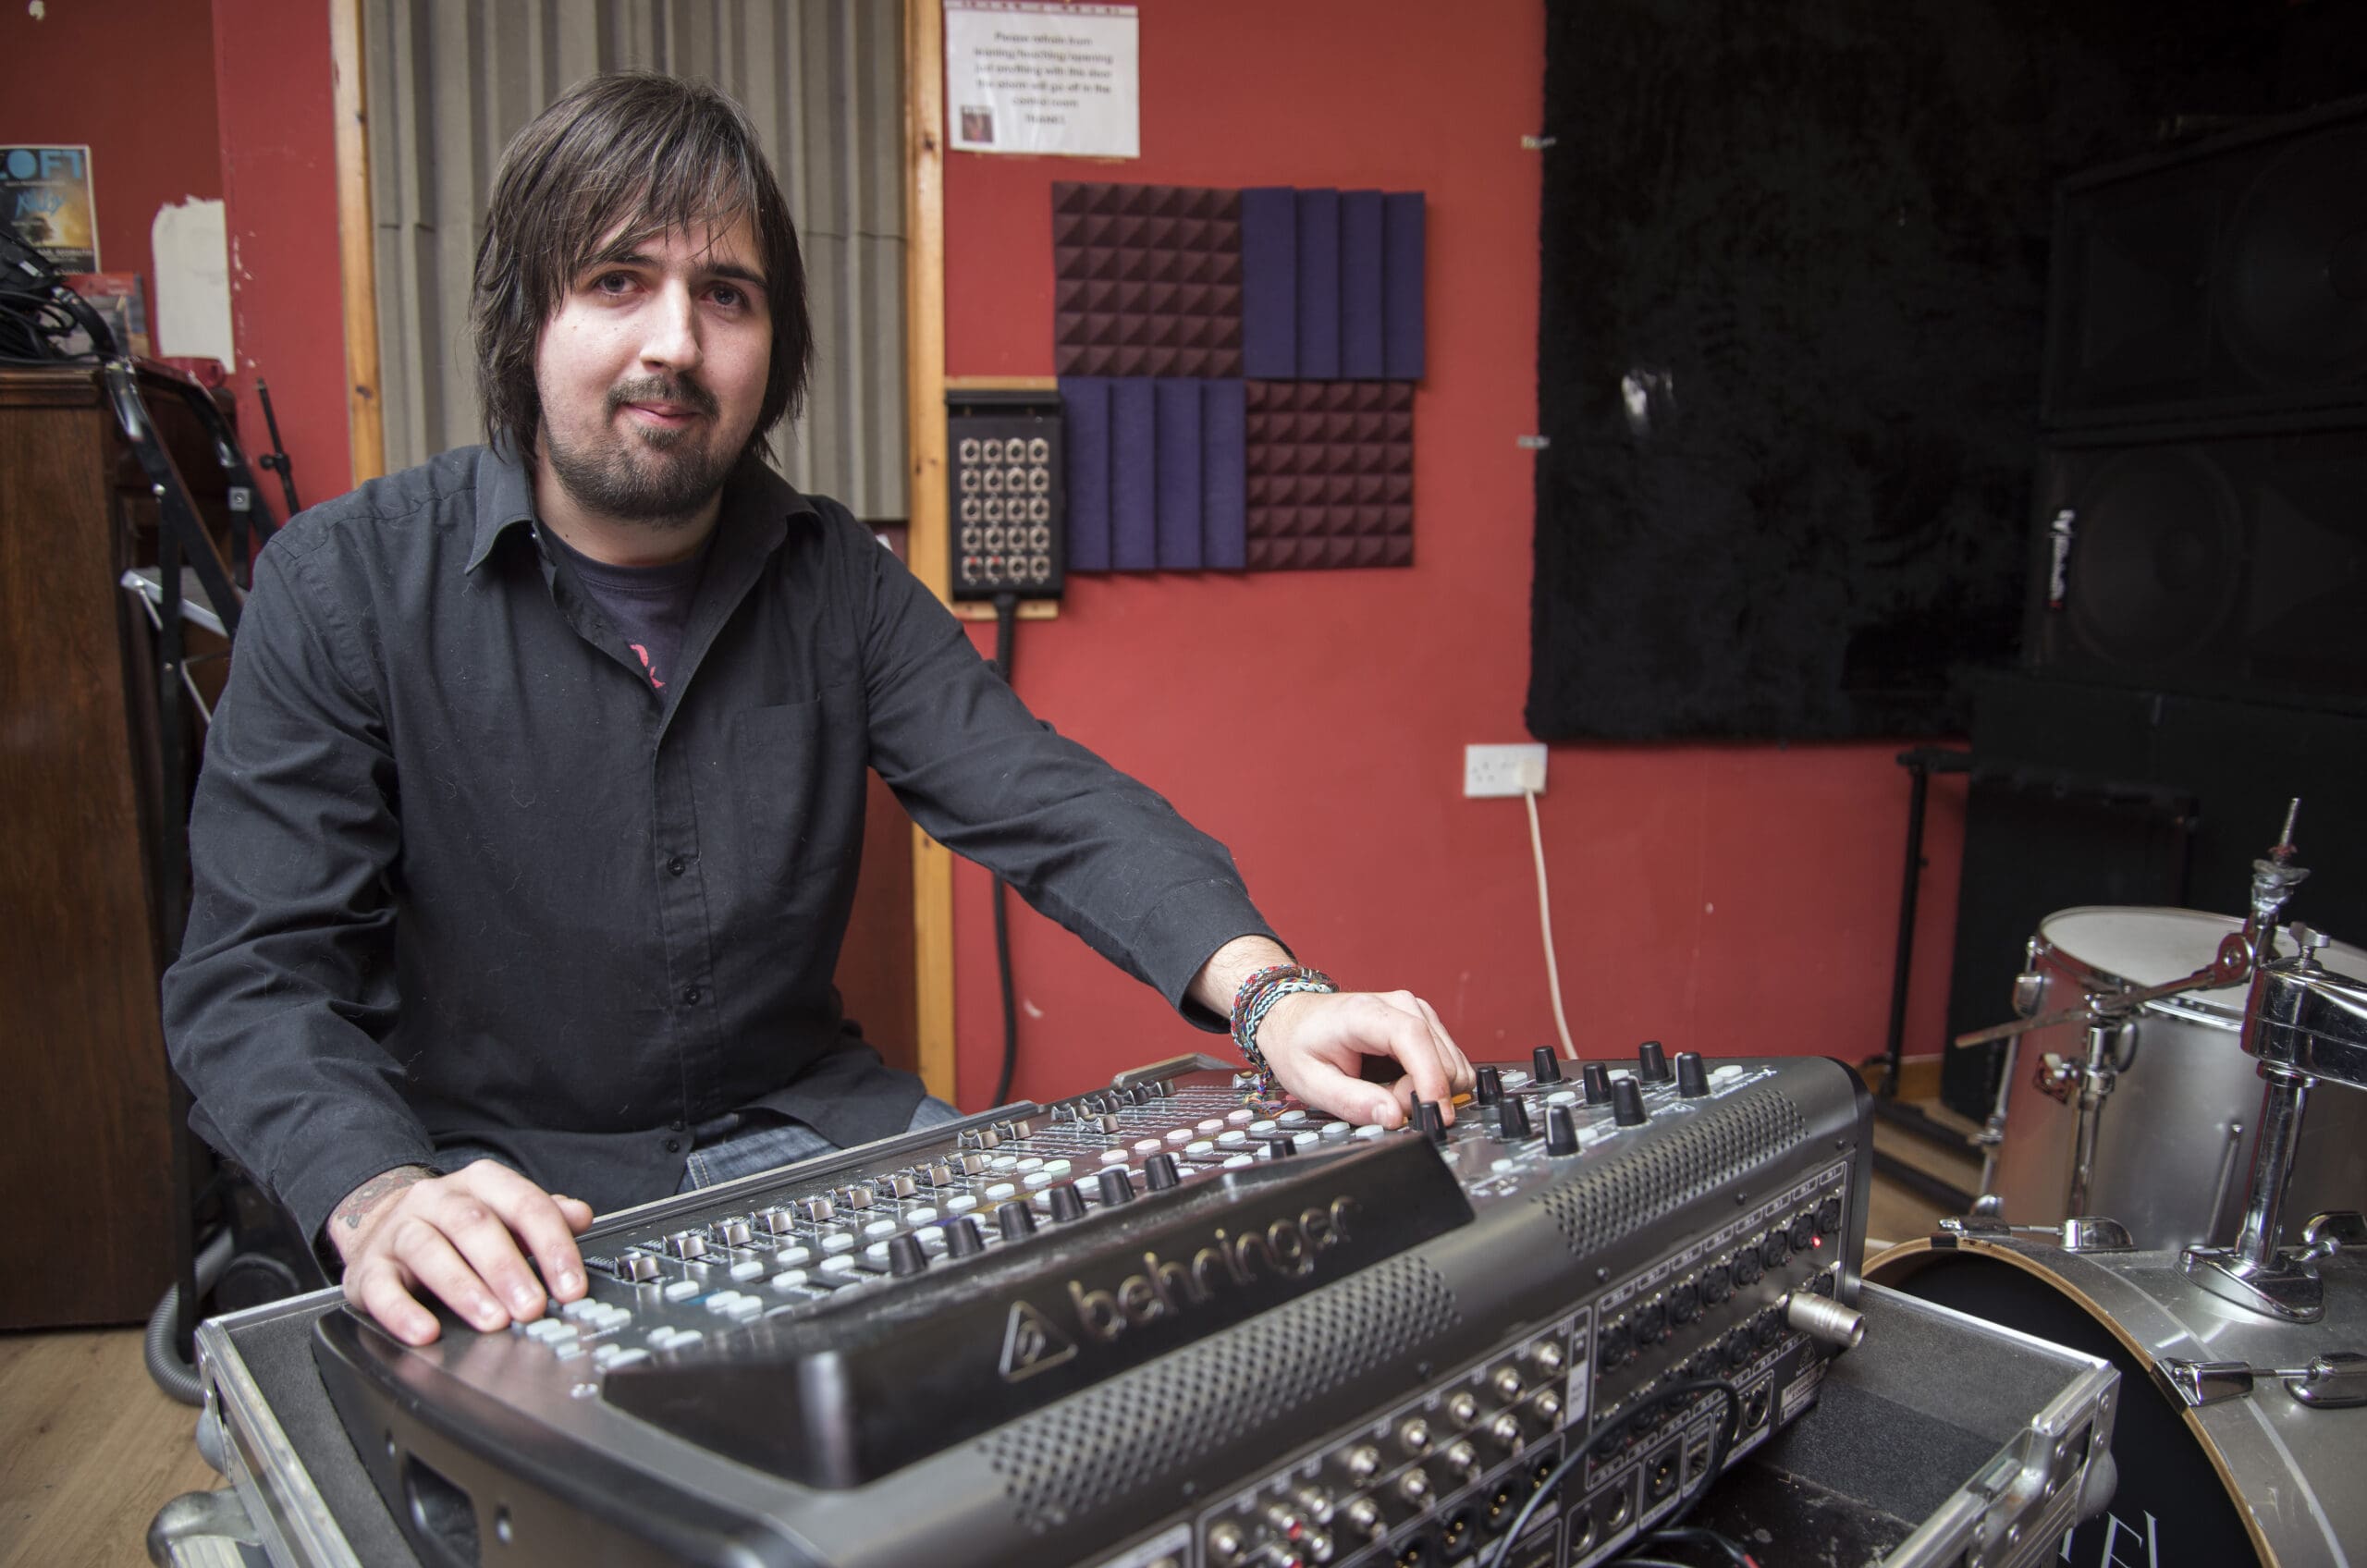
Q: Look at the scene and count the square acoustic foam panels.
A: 4